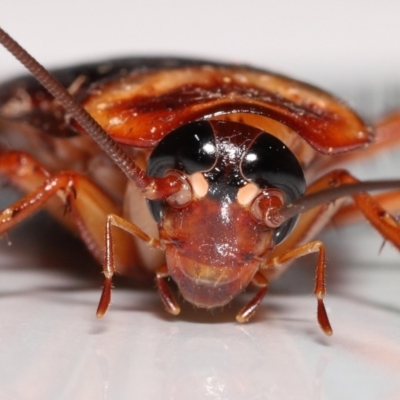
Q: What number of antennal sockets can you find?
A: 2